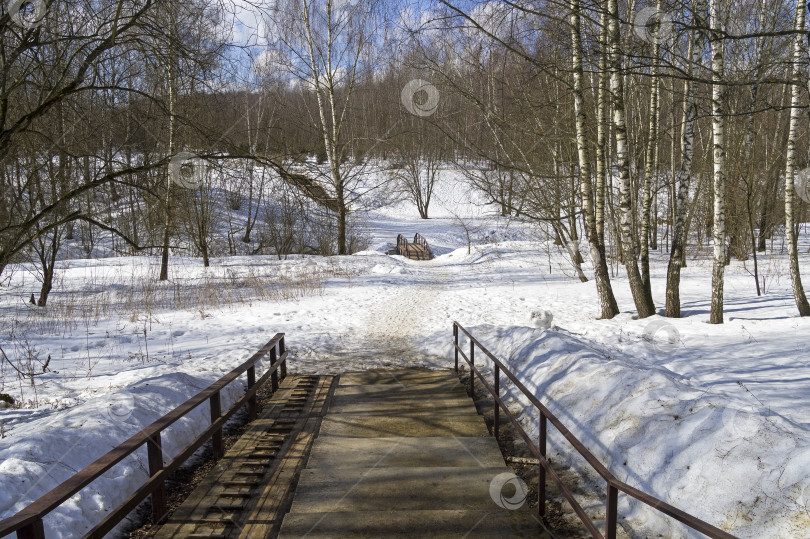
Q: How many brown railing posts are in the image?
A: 11